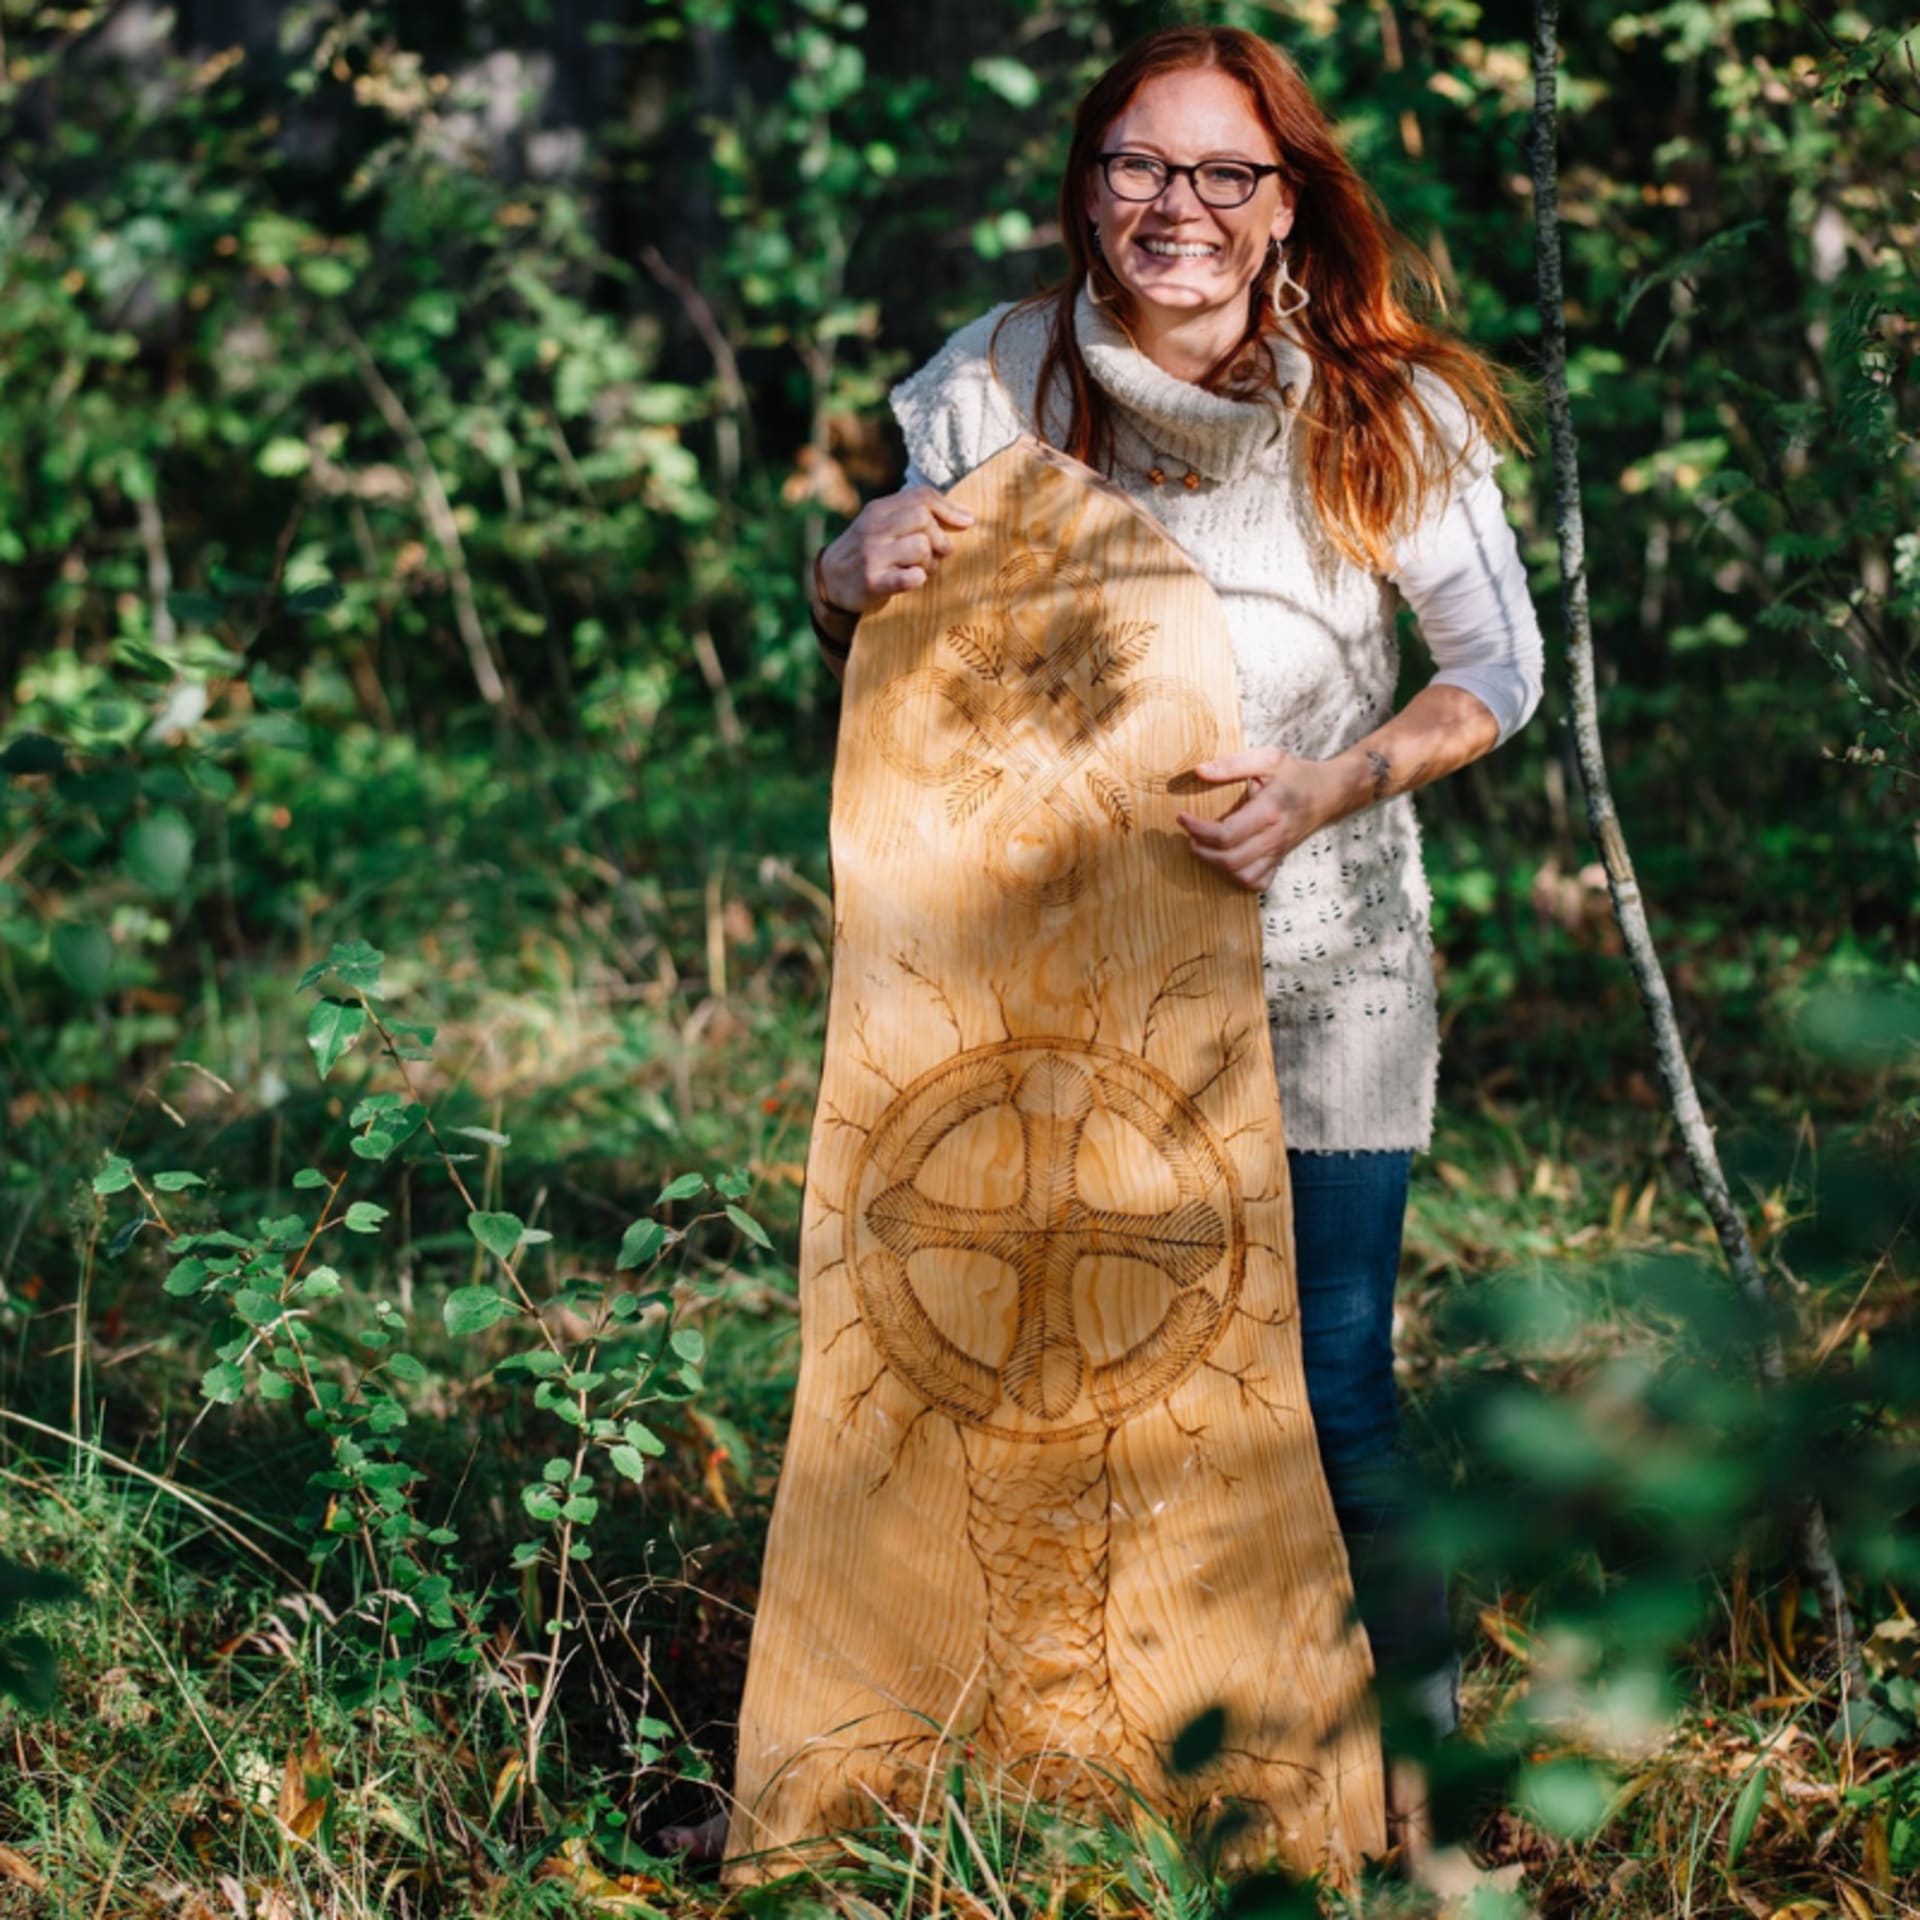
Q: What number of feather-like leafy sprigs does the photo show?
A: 4